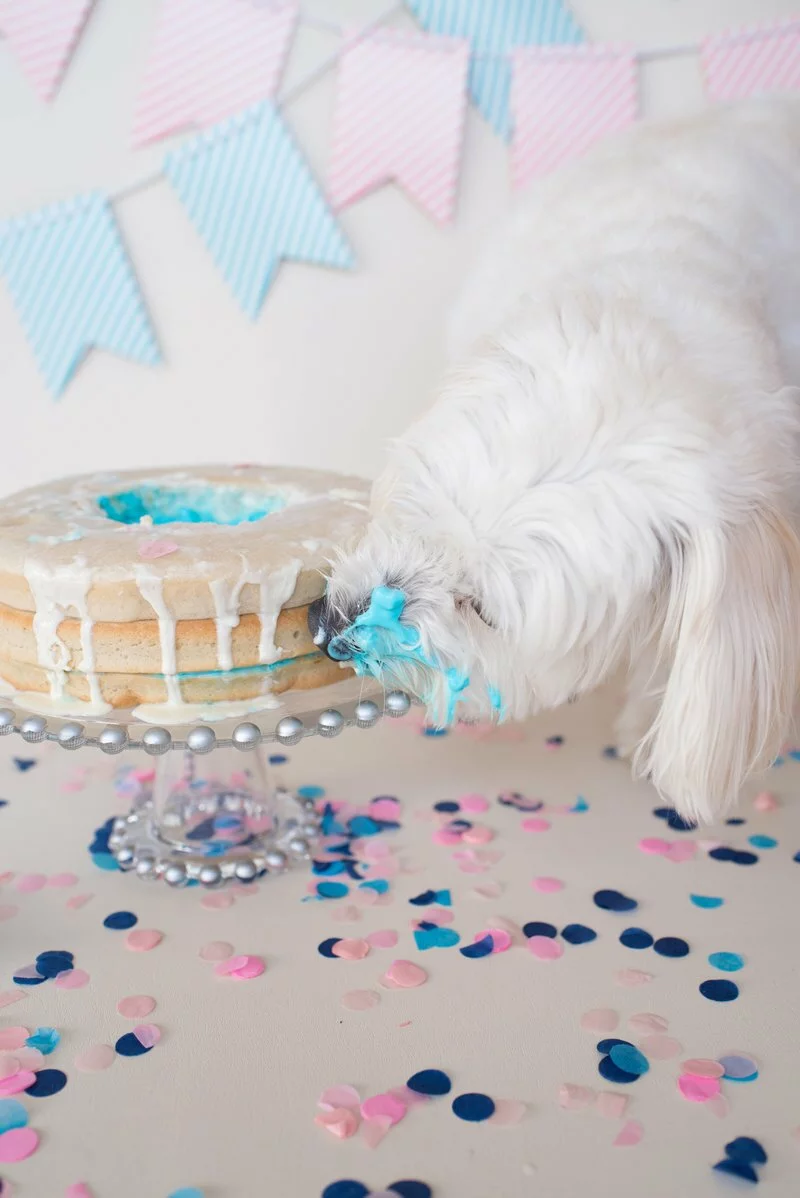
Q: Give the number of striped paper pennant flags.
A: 8